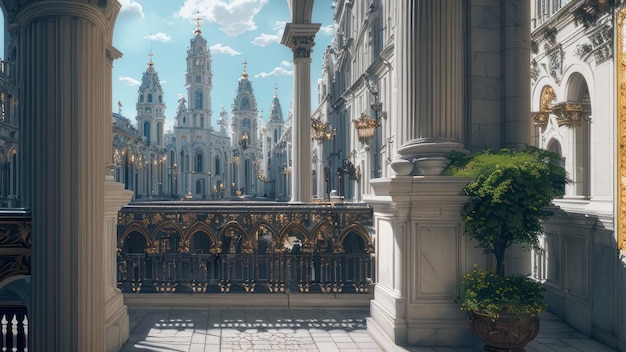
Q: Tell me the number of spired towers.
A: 4